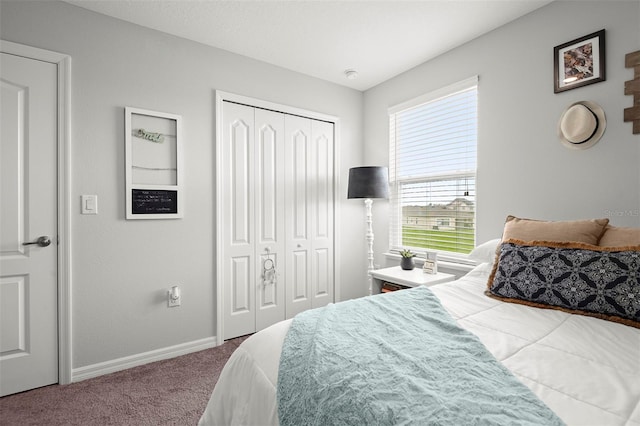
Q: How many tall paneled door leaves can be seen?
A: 5